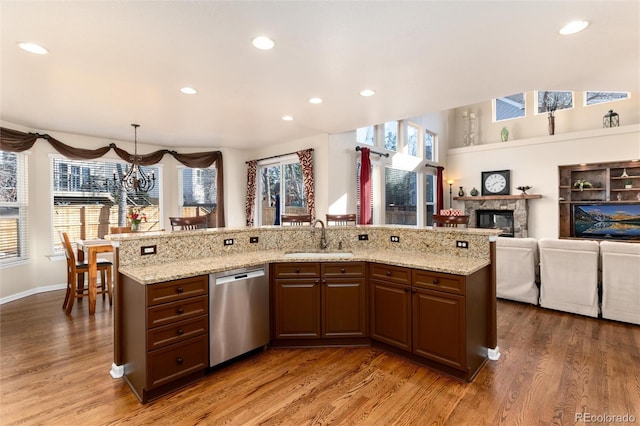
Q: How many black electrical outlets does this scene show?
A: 6